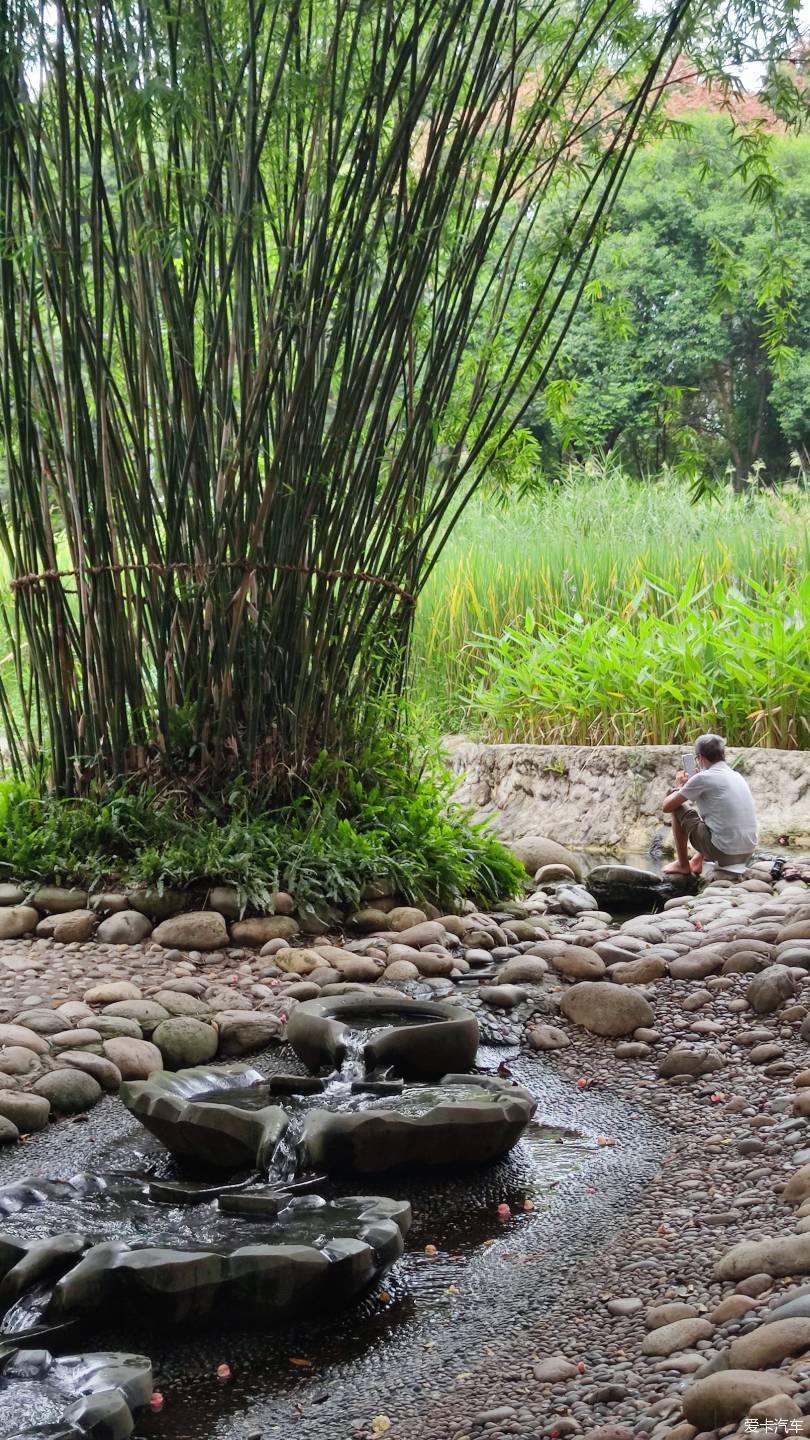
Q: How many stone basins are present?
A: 4